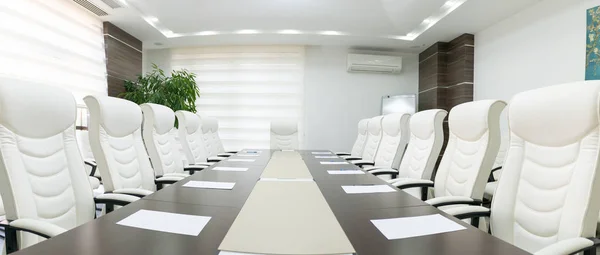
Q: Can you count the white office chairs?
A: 13